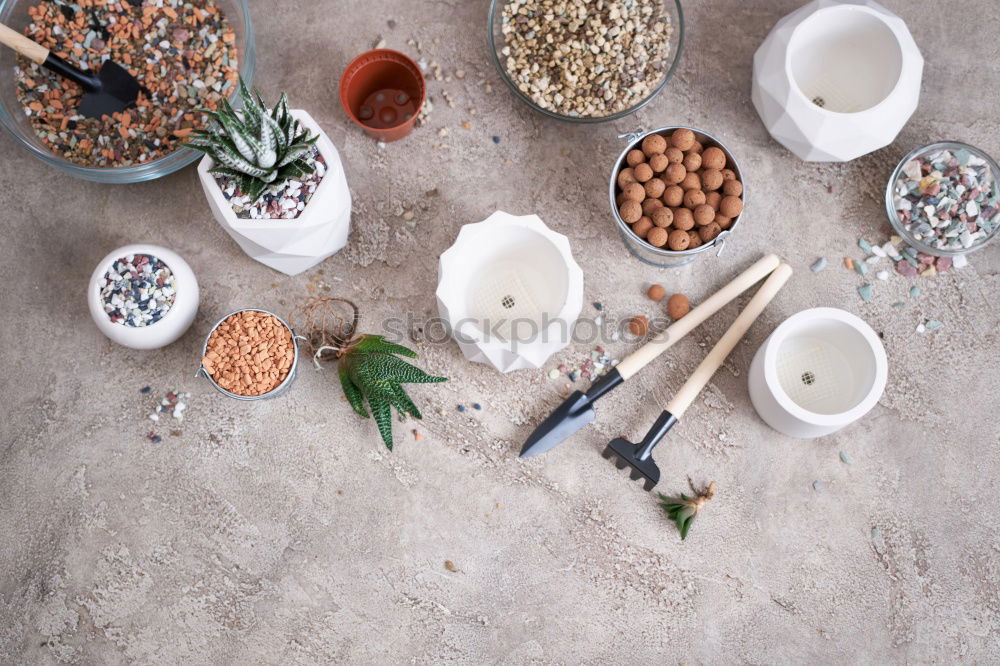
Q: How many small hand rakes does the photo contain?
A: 1